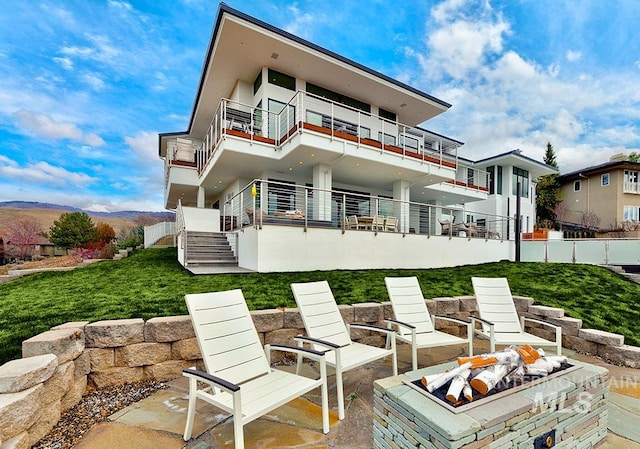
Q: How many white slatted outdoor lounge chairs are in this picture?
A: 4